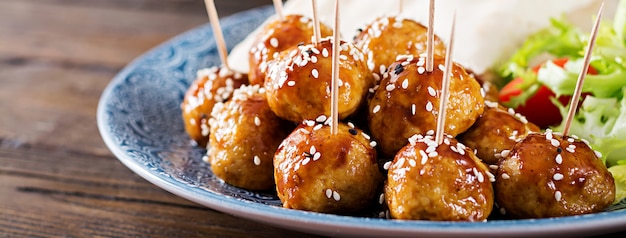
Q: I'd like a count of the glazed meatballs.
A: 11